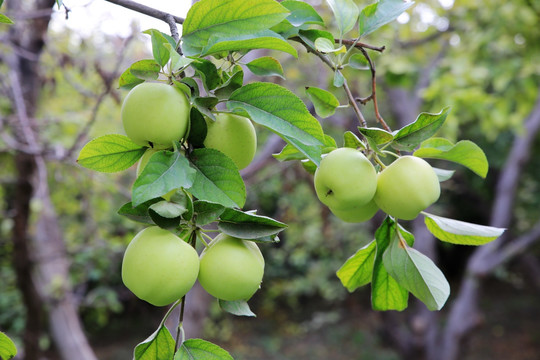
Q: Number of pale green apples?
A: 8